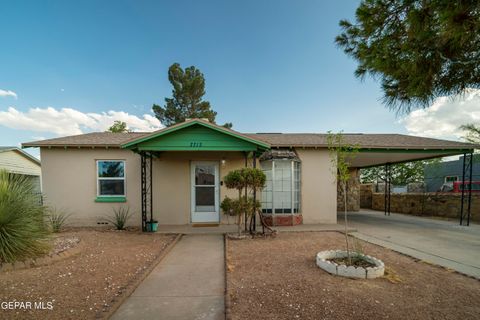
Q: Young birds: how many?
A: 0